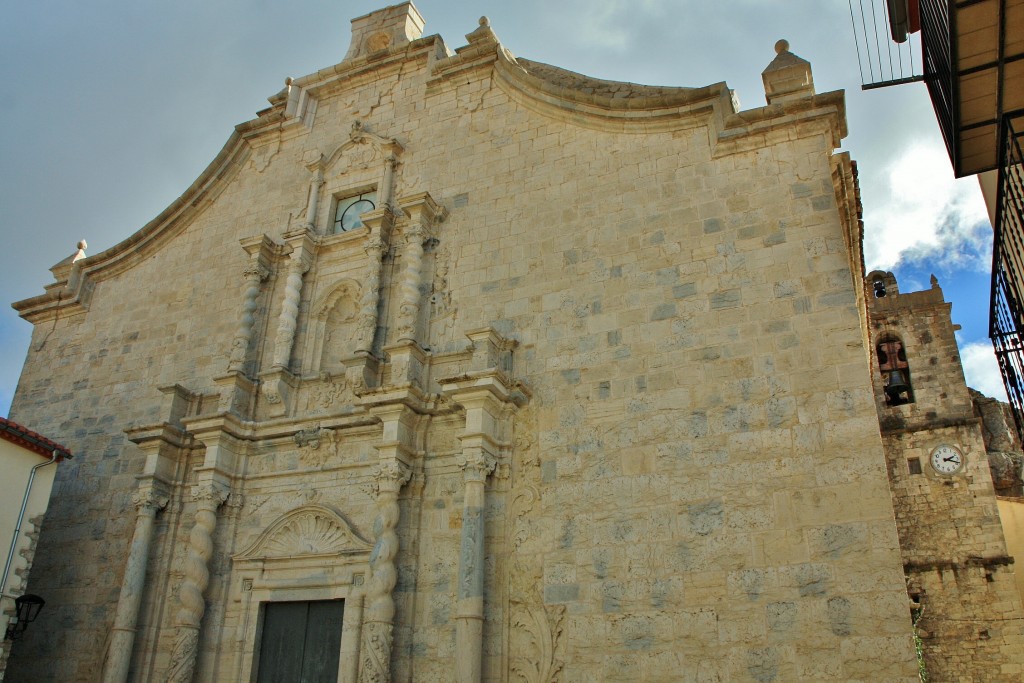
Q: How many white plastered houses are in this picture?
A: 1